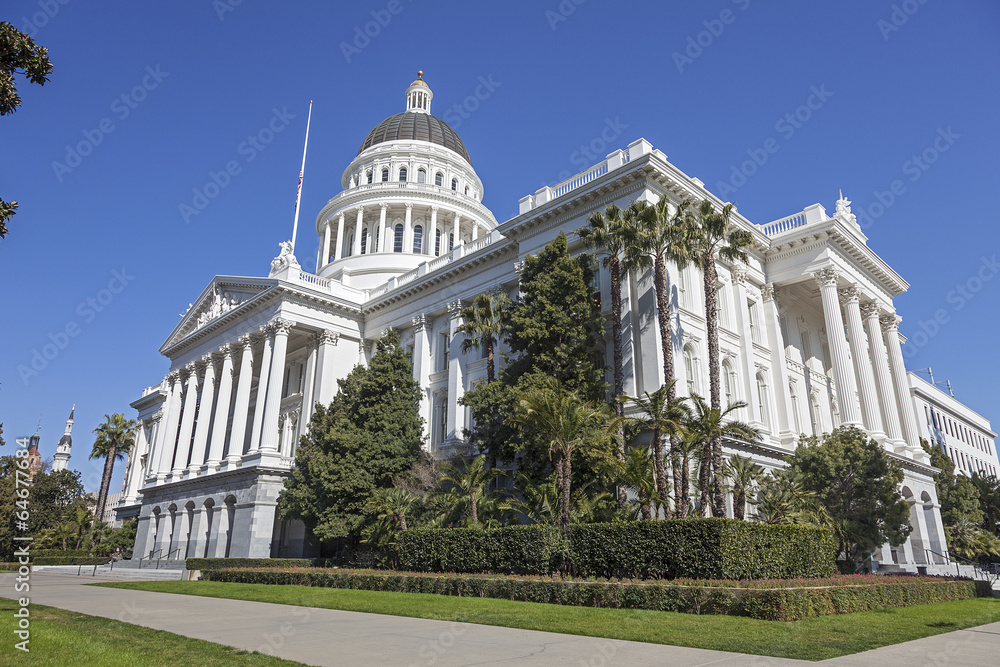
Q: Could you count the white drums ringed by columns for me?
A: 1